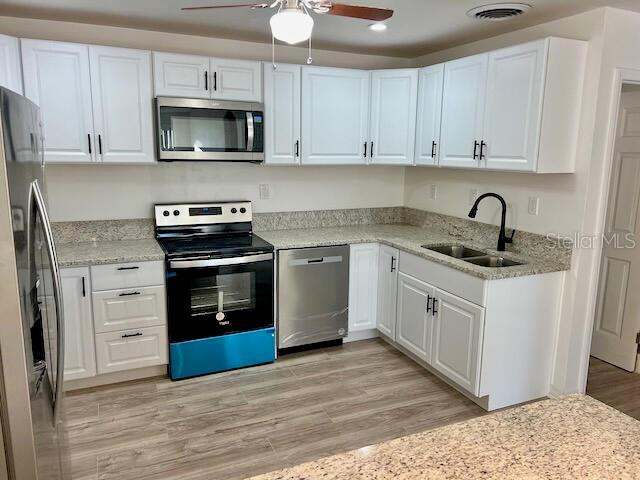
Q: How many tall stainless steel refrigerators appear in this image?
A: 1